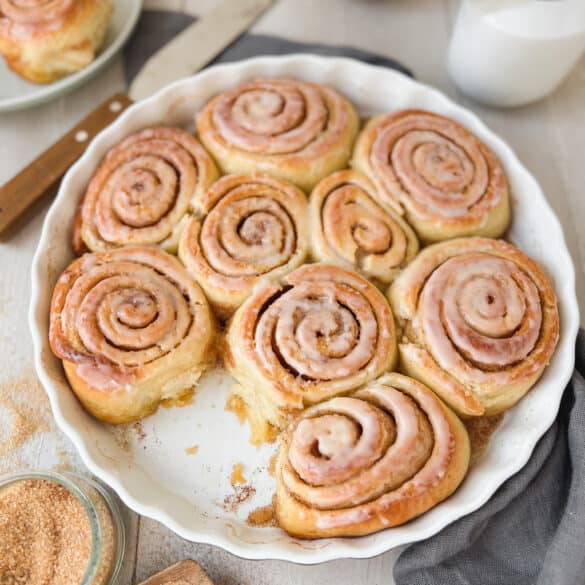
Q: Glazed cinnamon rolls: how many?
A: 10